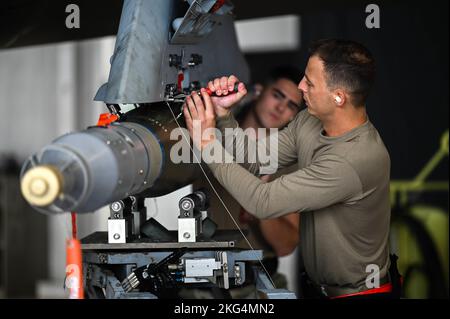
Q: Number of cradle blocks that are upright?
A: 2